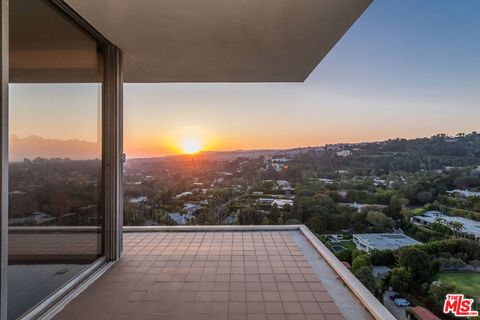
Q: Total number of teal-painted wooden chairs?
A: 0